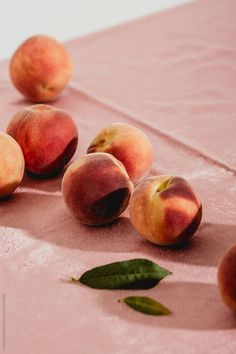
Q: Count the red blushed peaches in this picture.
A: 7